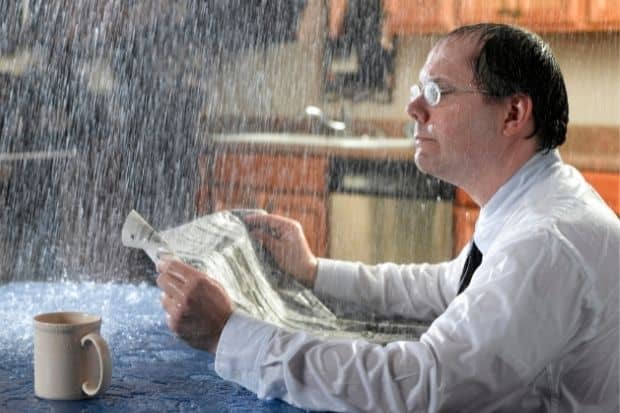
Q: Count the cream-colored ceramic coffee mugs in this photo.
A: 1